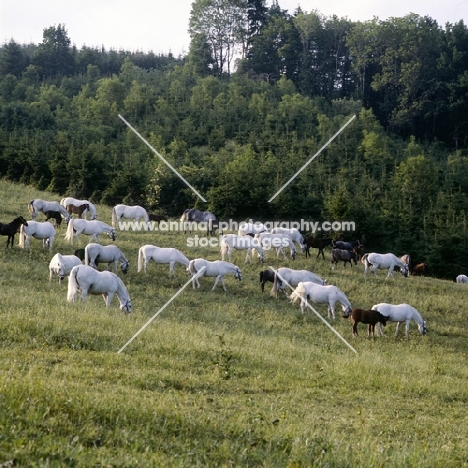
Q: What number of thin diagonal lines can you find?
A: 4